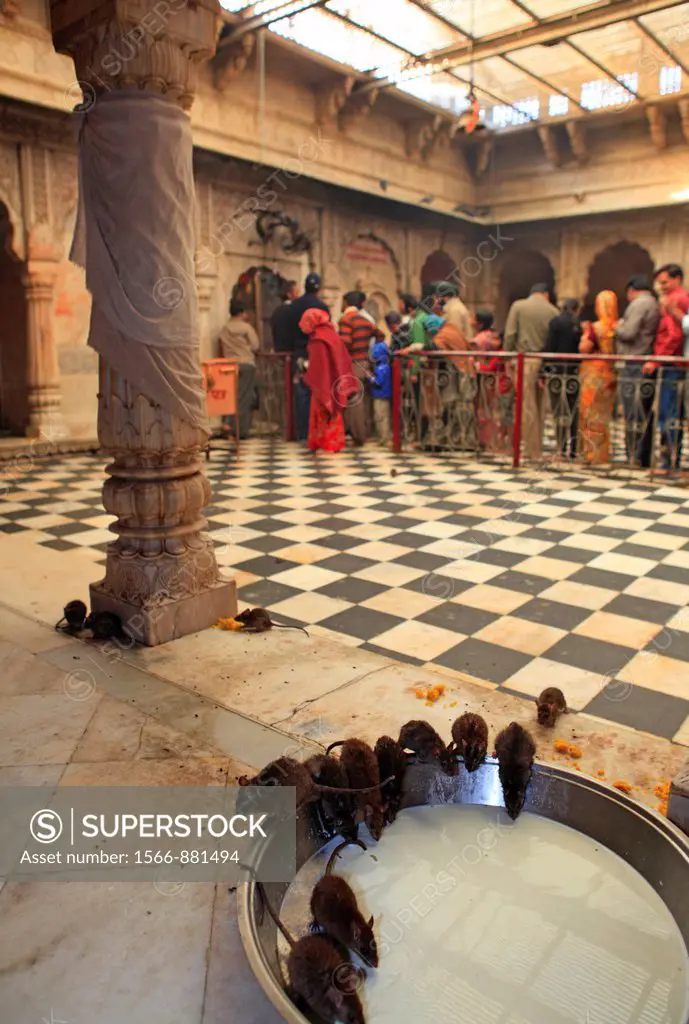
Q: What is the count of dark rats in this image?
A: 13